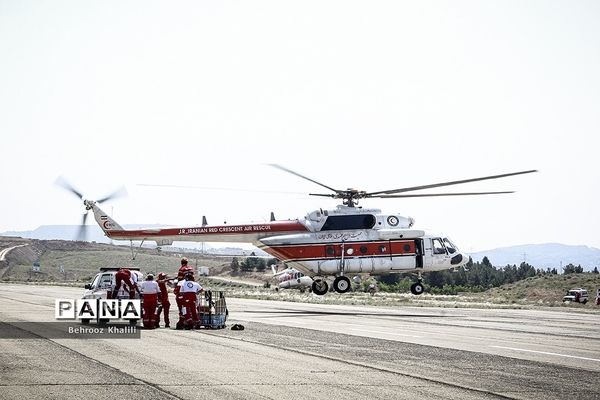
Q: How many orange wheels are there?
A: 0